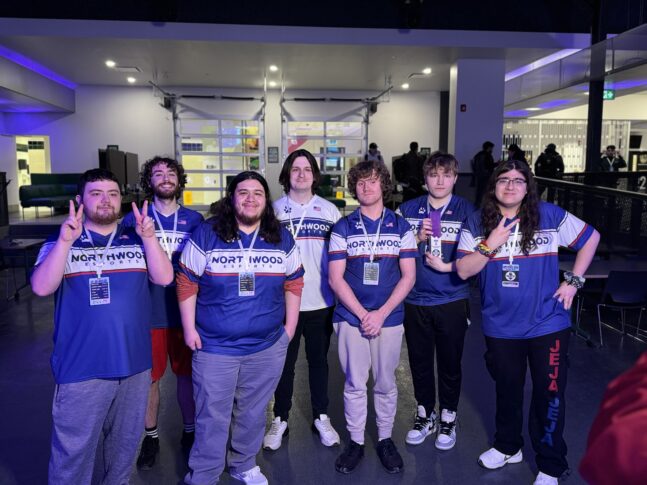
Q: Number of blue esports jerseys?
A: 6